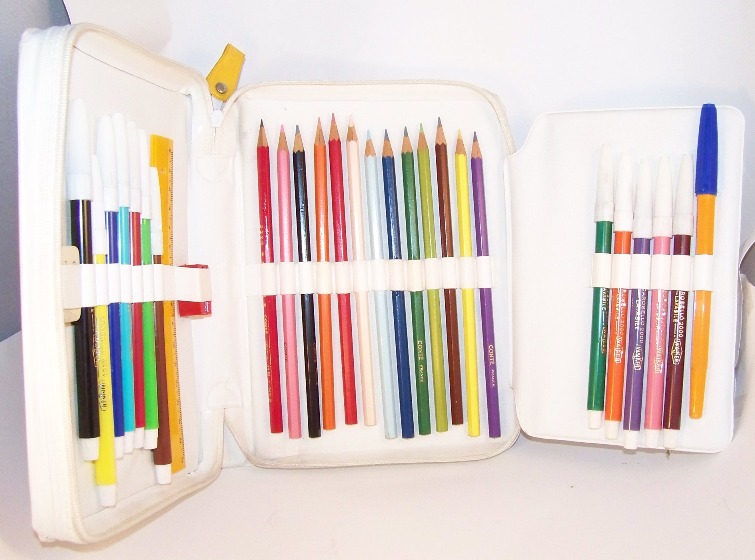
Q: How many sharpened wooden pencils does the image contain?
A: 13